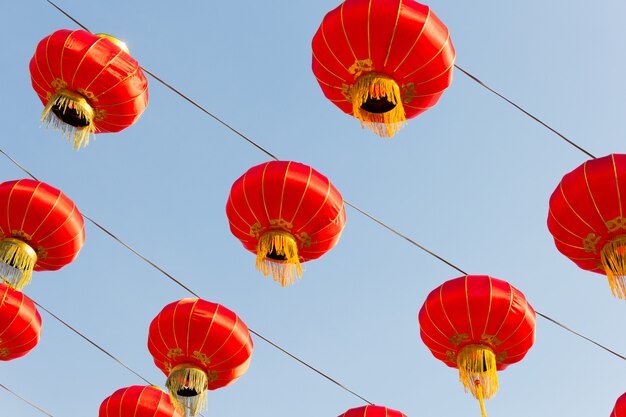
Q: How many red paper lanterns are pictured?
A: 11